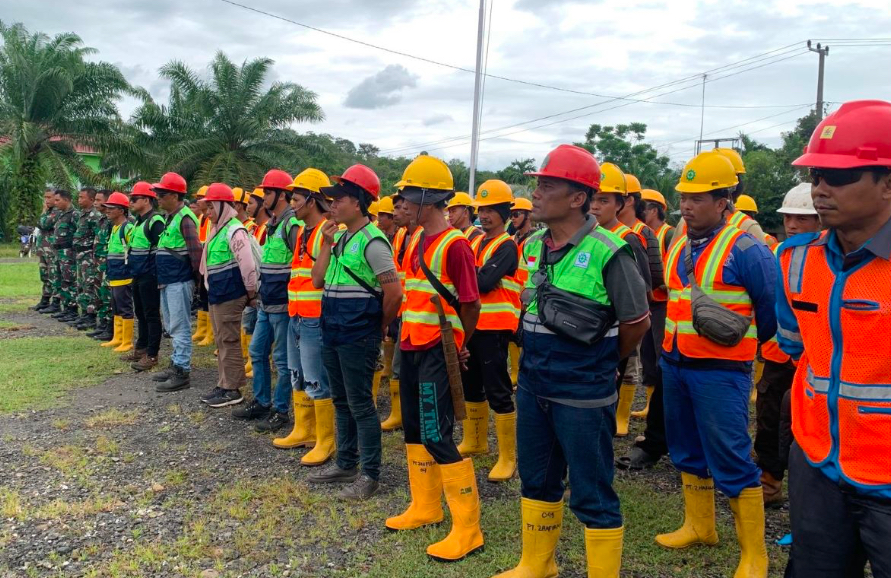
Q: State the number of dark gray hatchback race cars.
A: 0